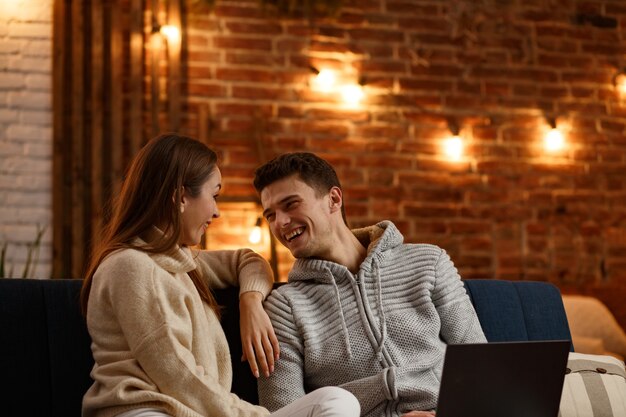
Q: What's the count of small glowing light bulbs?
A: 7